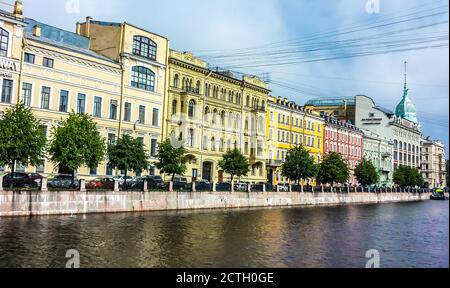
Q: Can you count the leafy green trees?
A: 9